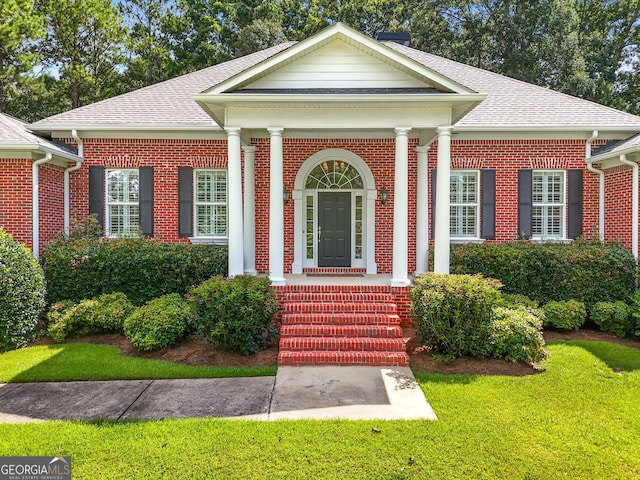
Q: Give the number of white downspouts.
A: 4